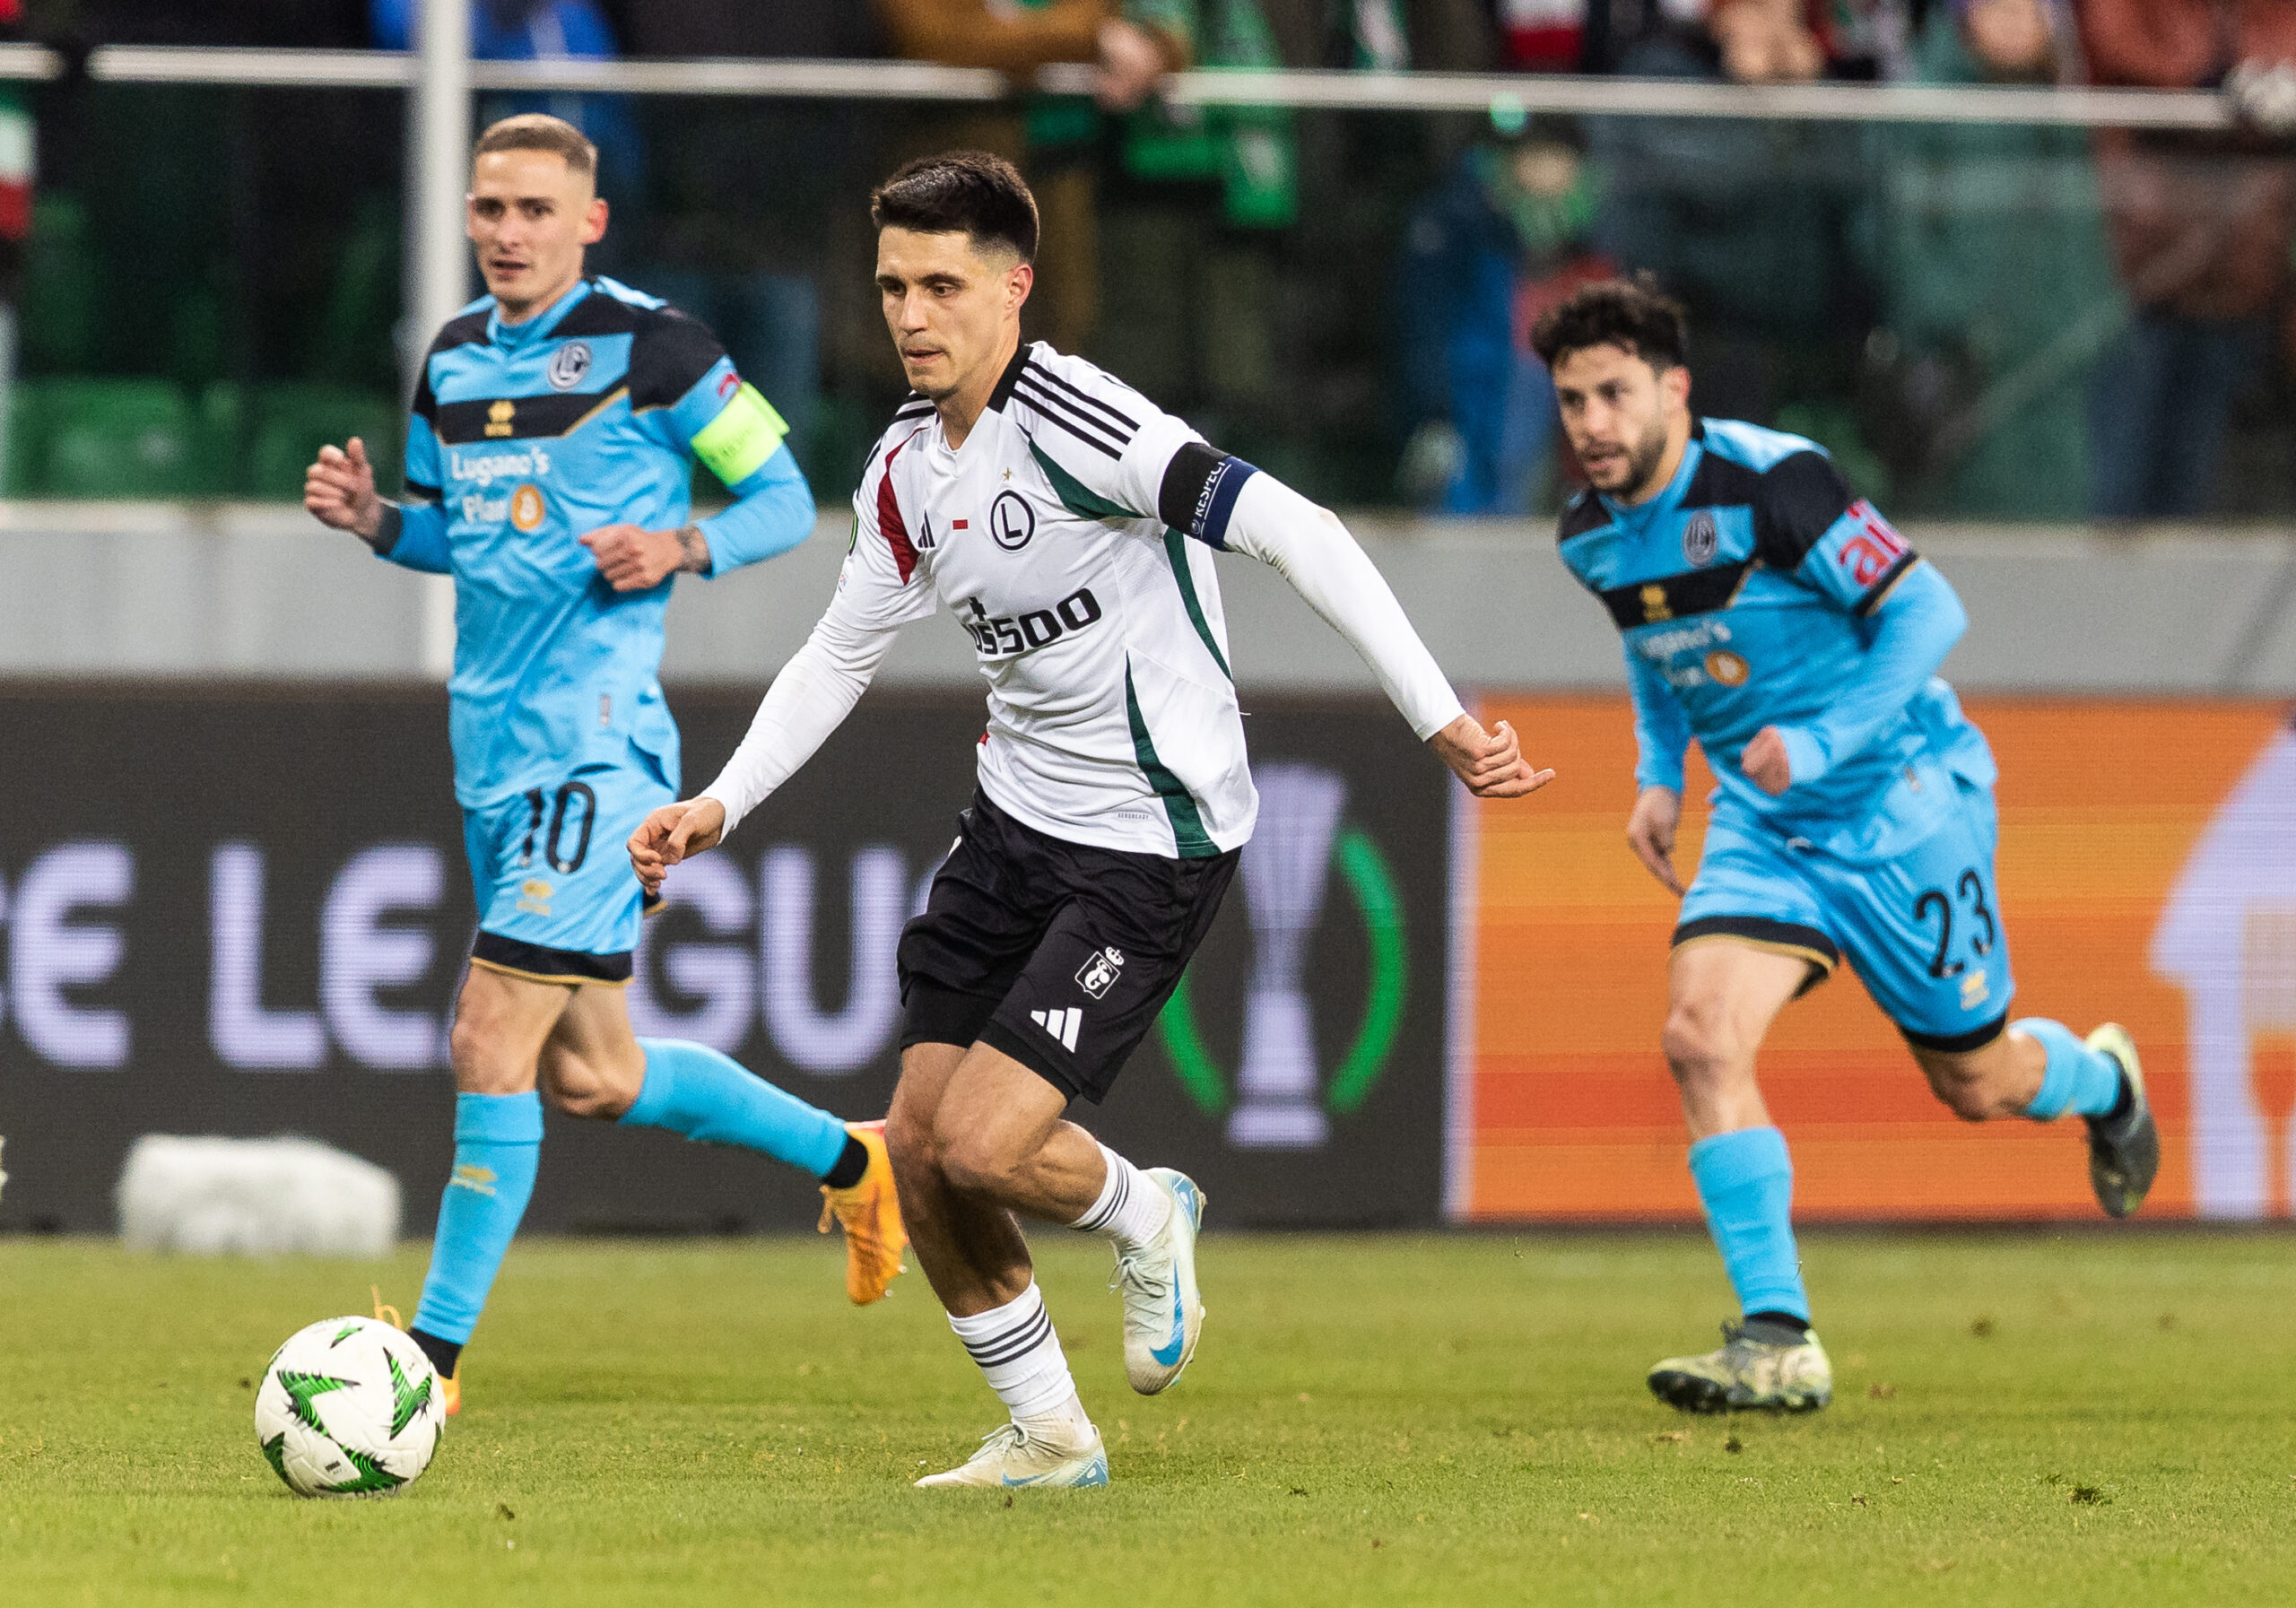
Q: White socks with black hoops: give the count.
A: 2